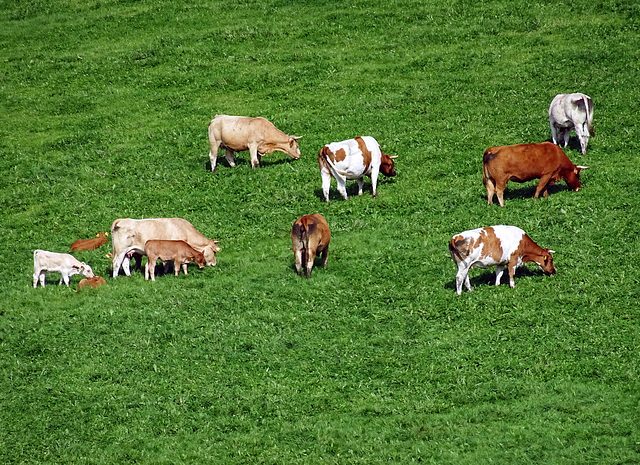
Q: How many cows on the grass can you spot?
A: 11